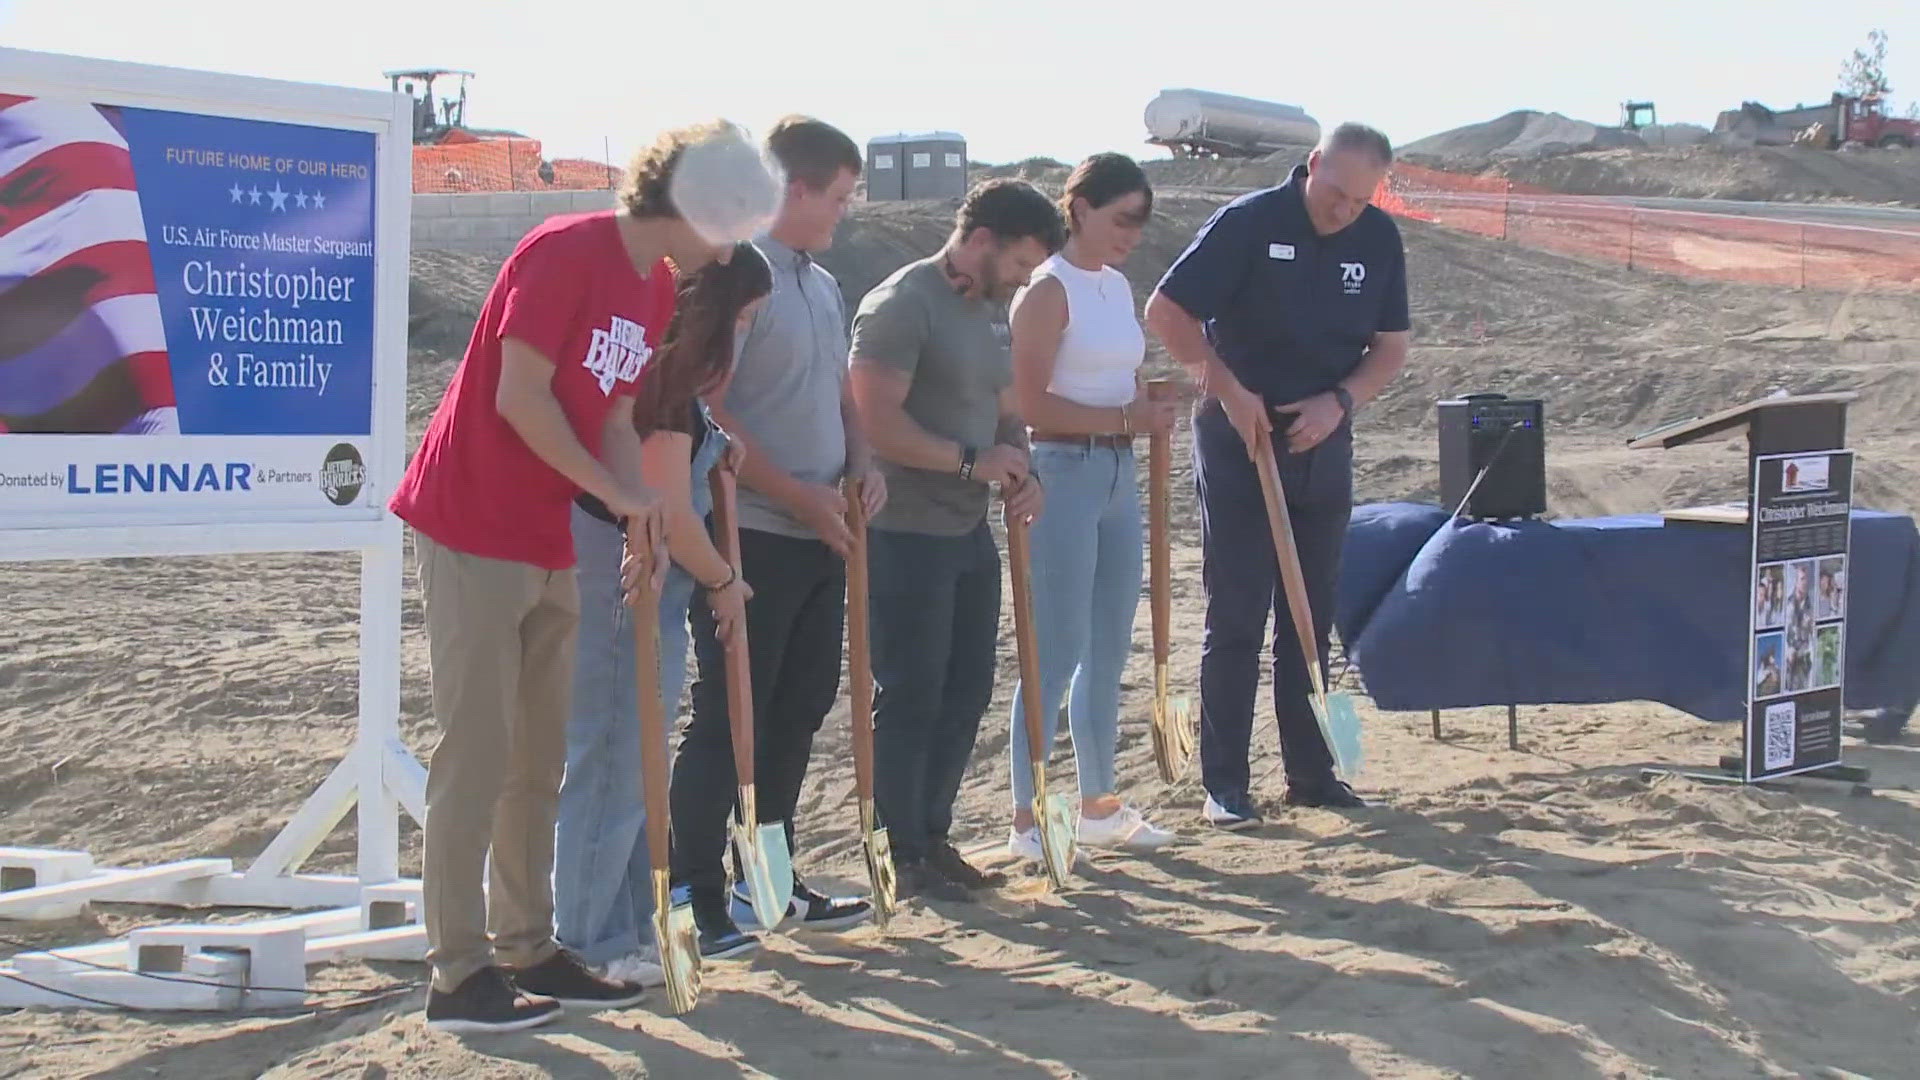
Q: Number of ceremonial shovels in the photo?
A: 6